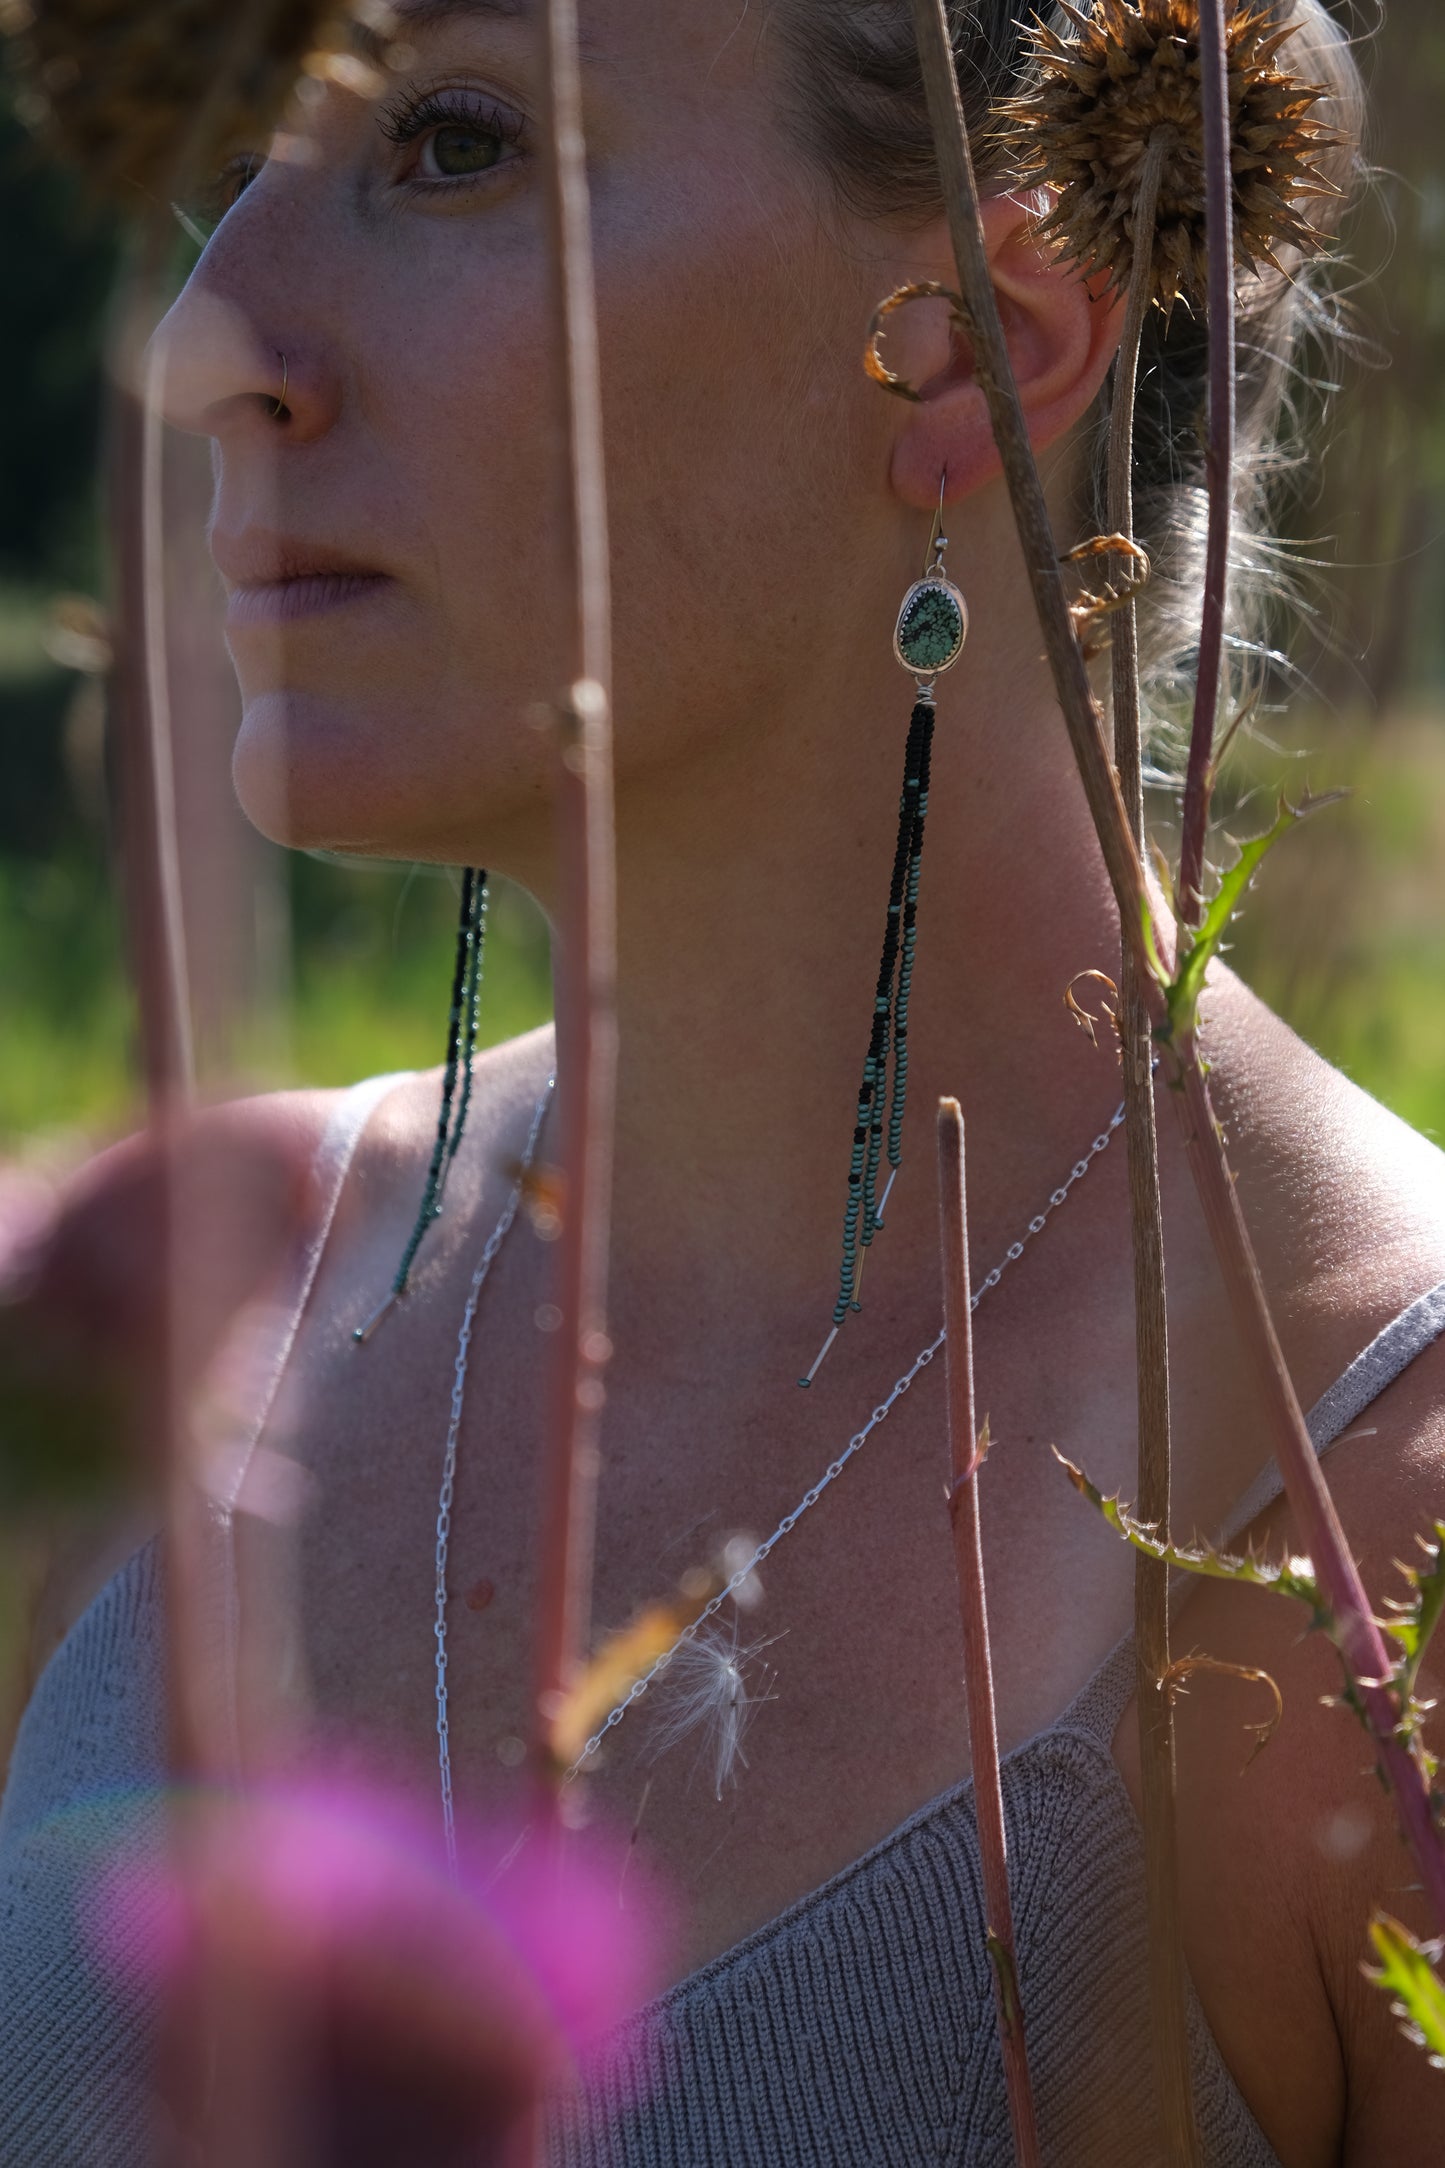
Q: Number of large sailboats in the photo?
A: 0